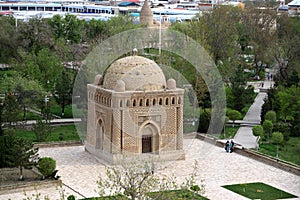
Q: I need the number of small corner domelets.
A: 3